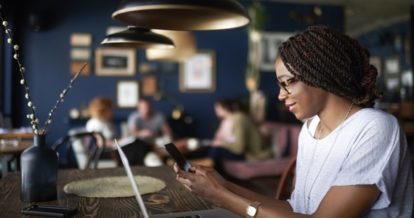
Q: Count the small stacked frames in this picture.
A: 3